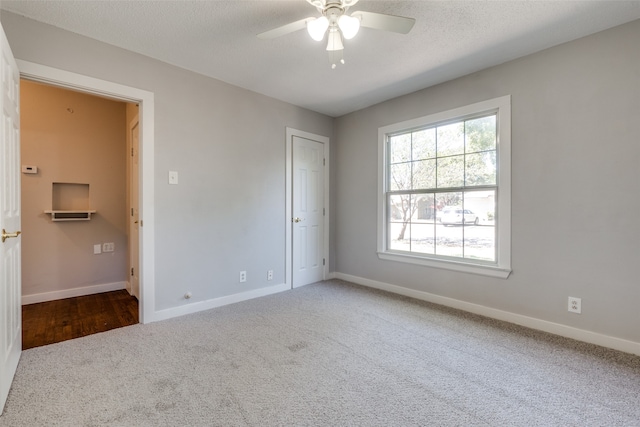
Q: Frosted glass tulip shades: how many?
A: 3